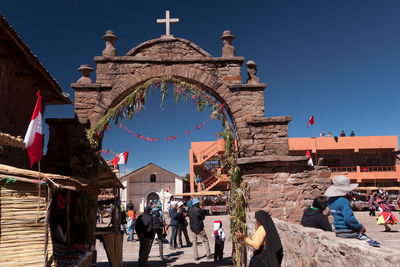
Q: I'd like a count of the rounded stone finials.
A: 4